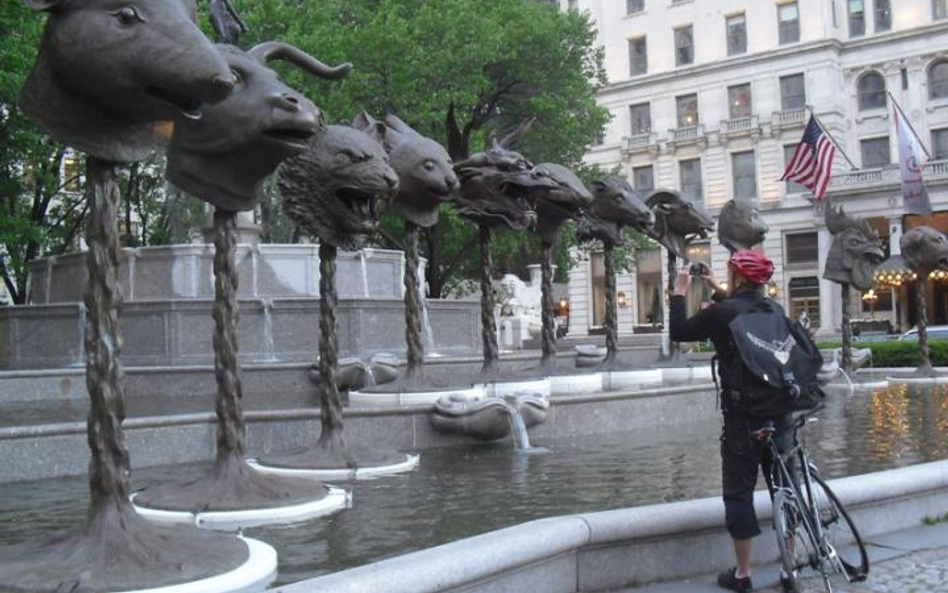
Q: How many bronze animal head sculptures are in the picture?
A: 11